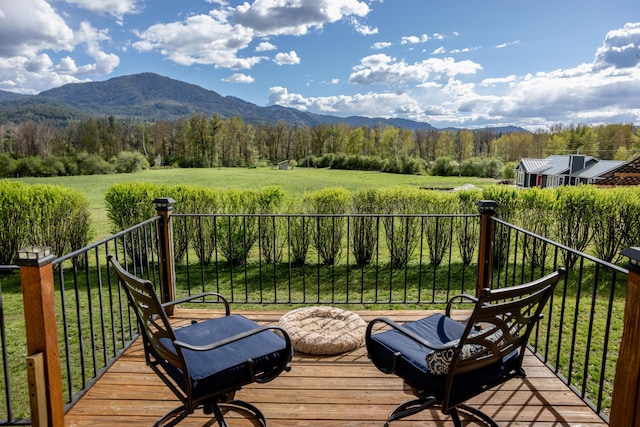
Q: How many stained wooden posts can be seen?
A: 4